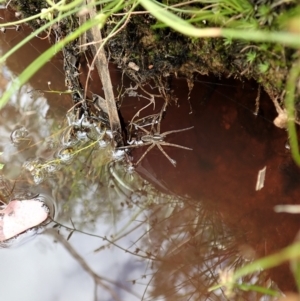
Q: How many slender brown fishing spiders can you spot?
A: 1